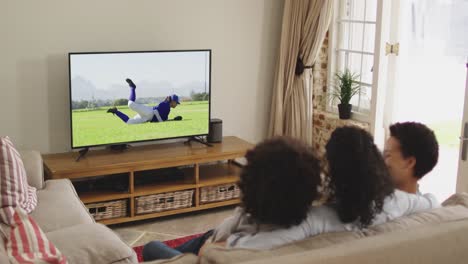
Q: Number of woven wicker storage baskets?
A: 3